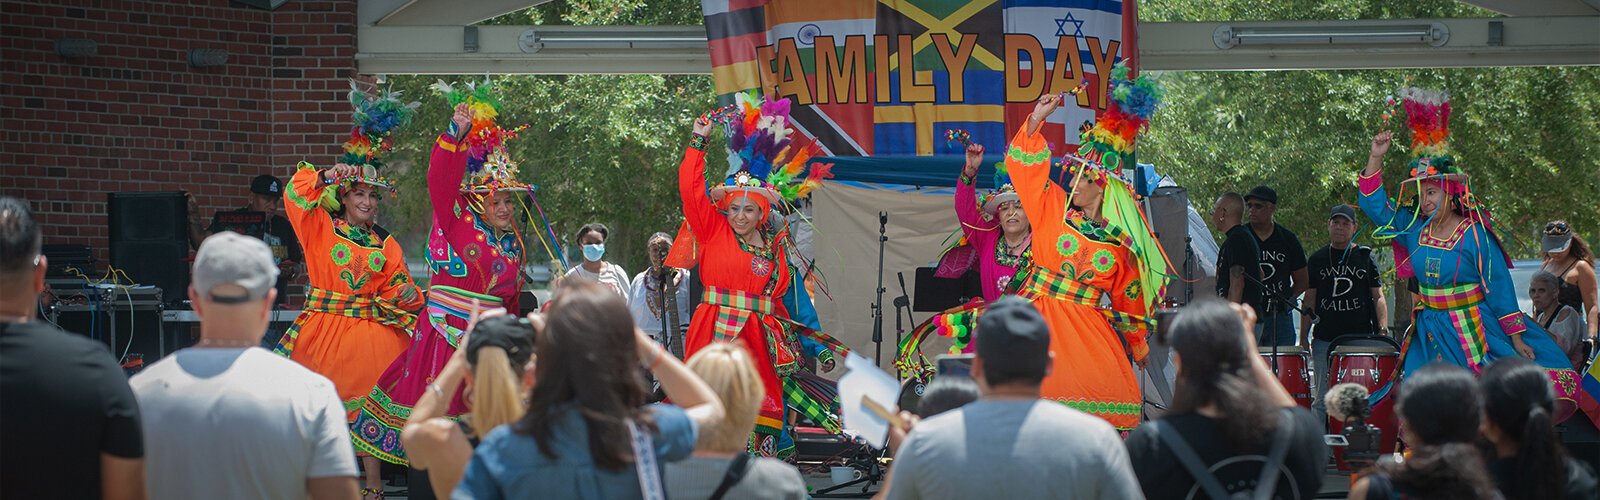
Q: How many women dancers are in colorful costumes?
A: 6